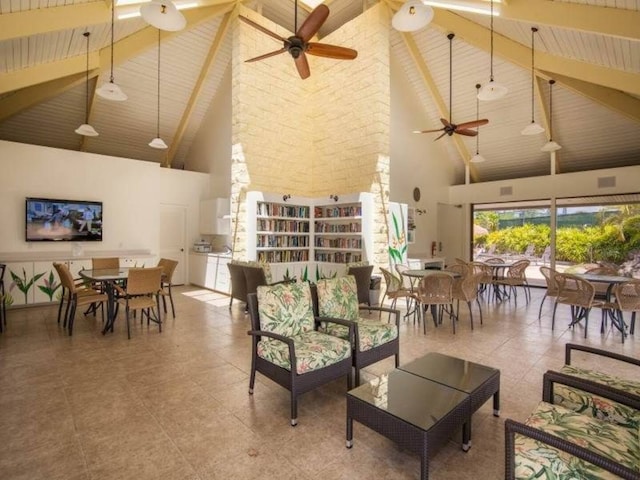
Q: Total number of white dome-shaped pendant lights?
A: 9